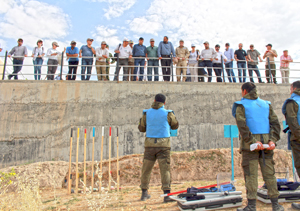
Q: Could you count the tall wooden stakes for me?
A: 7